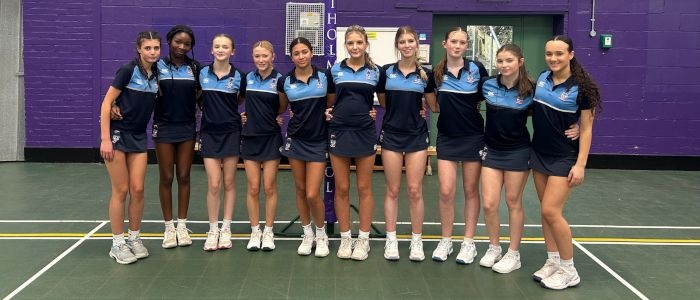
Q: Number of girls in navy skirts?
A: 10